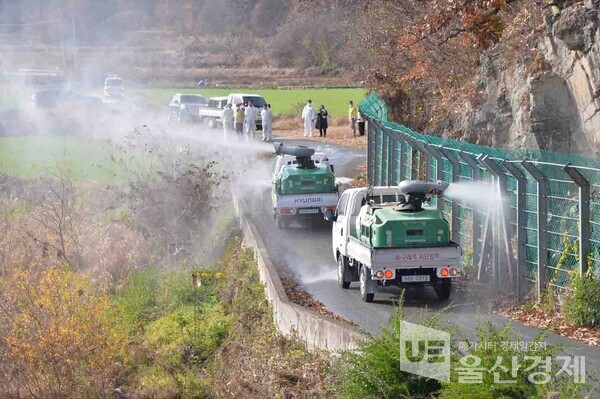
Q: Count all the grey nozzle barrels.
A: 2